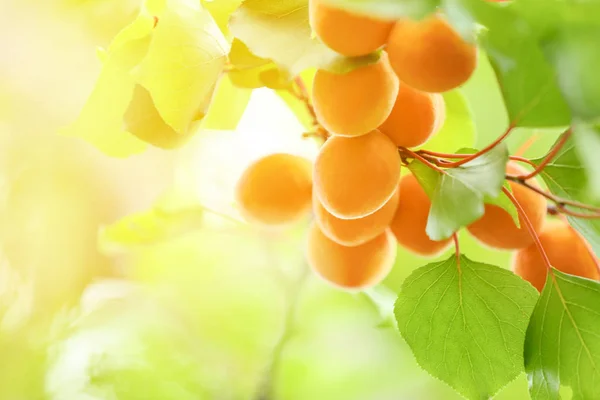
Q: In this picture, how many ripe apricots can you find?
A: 11